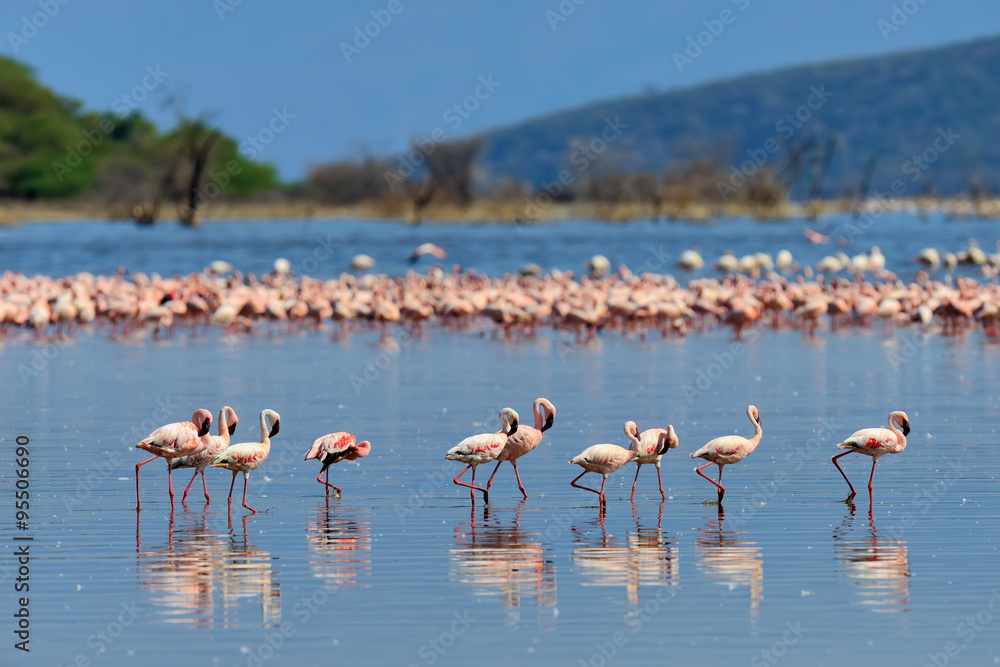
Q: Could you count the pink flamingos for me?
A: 10